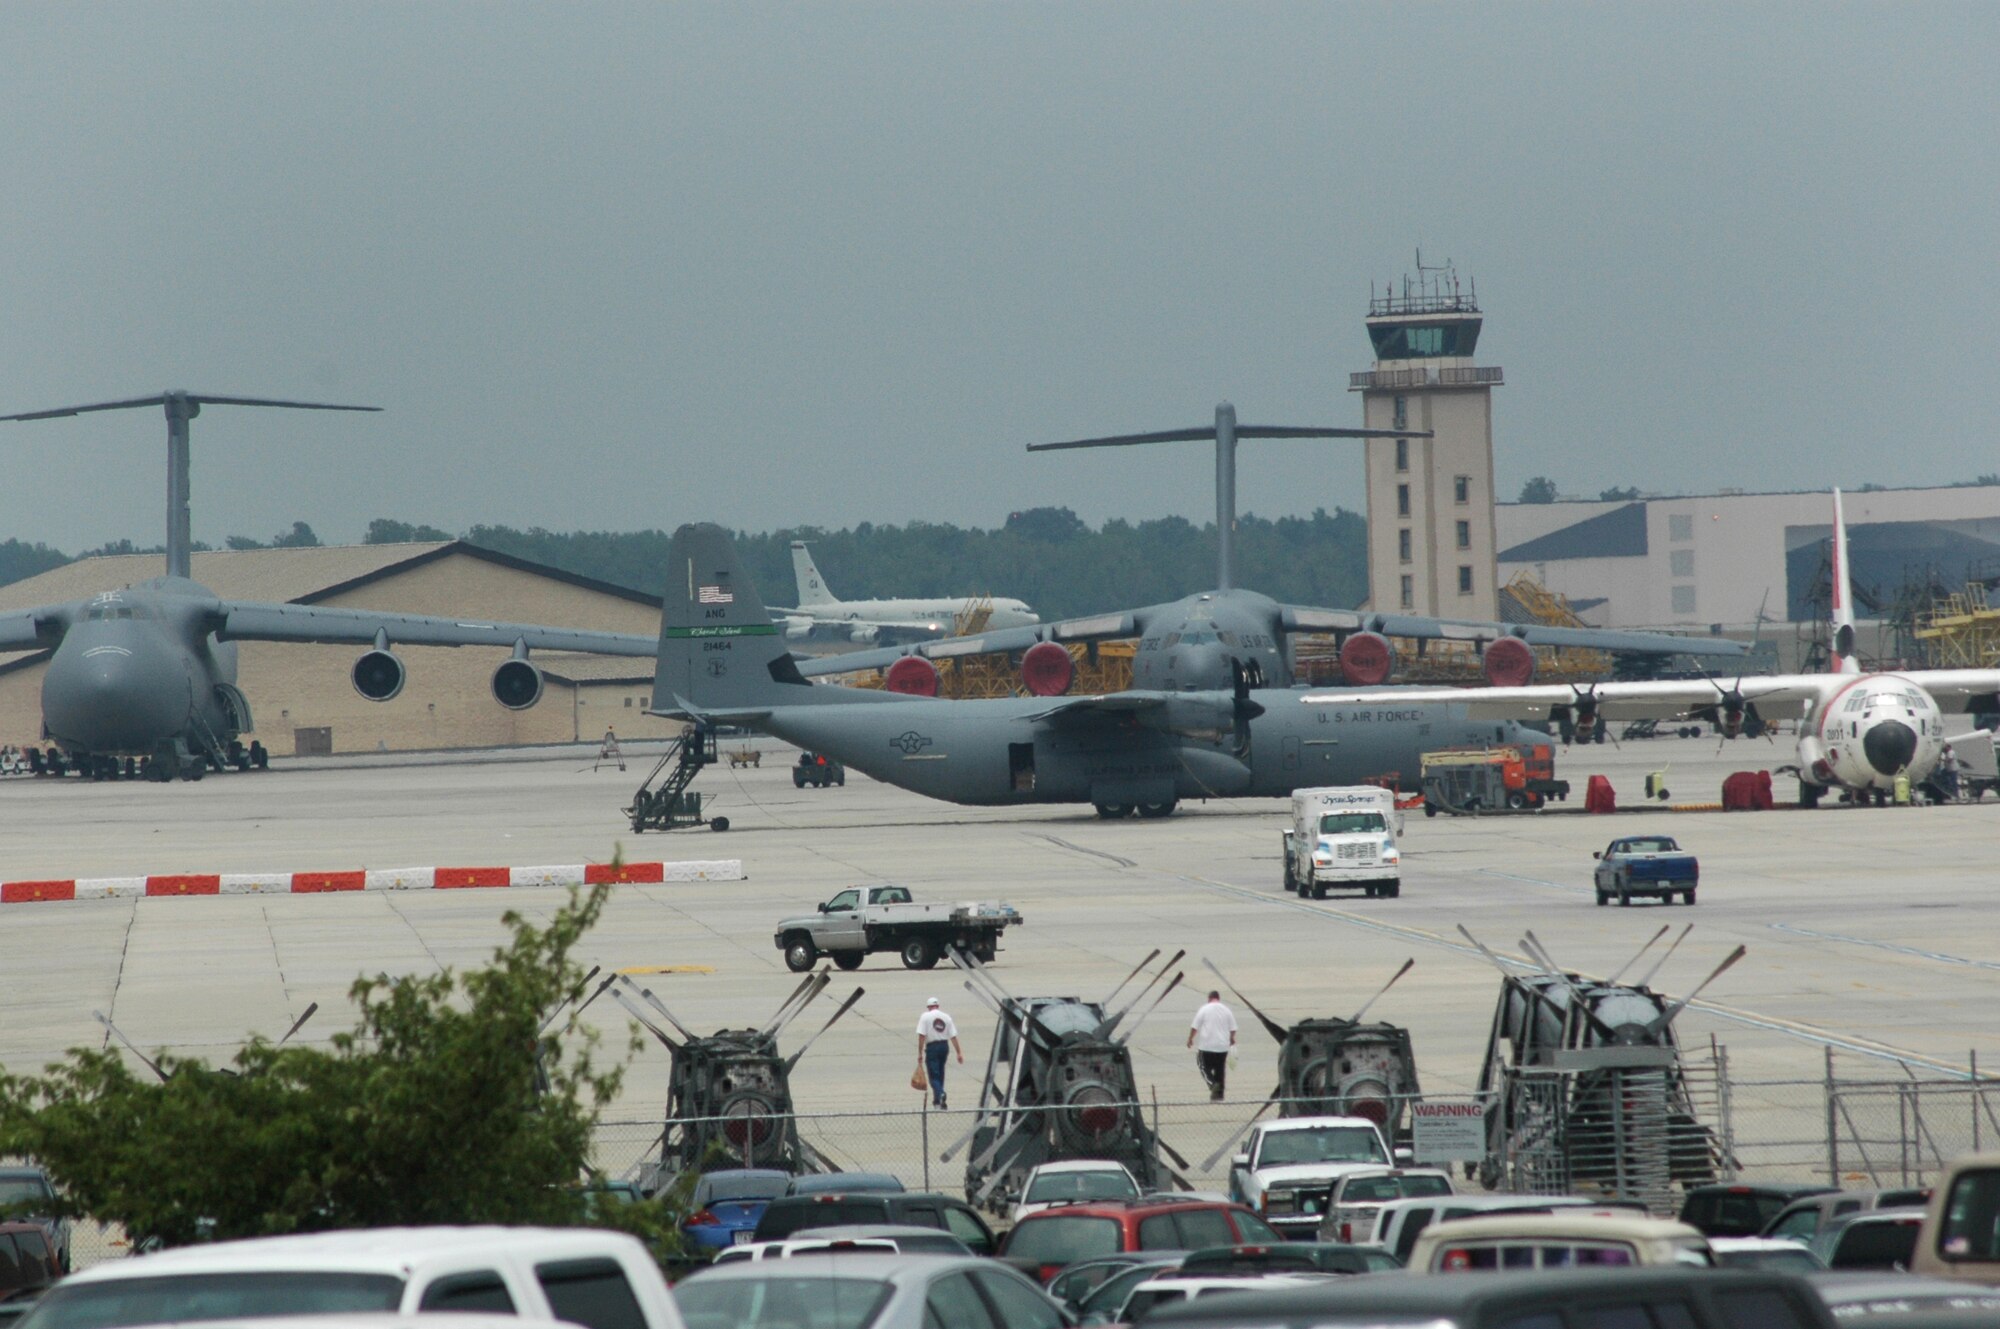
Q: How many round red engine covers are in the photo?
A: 4